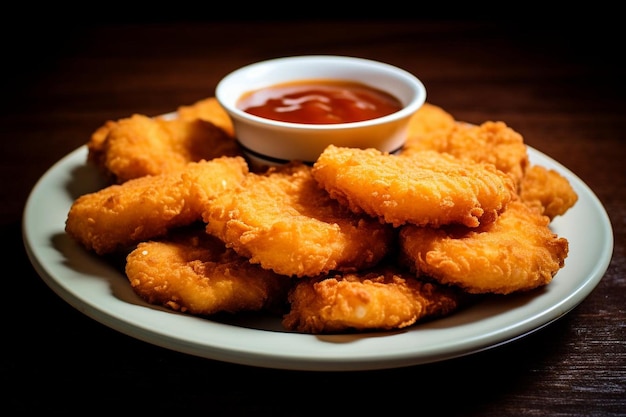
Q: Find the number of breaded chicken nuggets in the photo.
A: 11